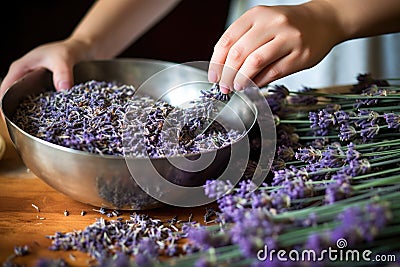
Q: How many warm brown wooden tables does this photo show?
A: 1